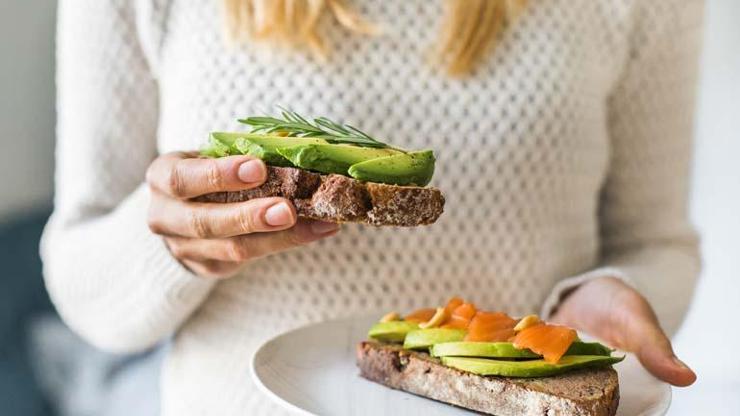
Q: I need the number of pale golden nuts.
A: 3